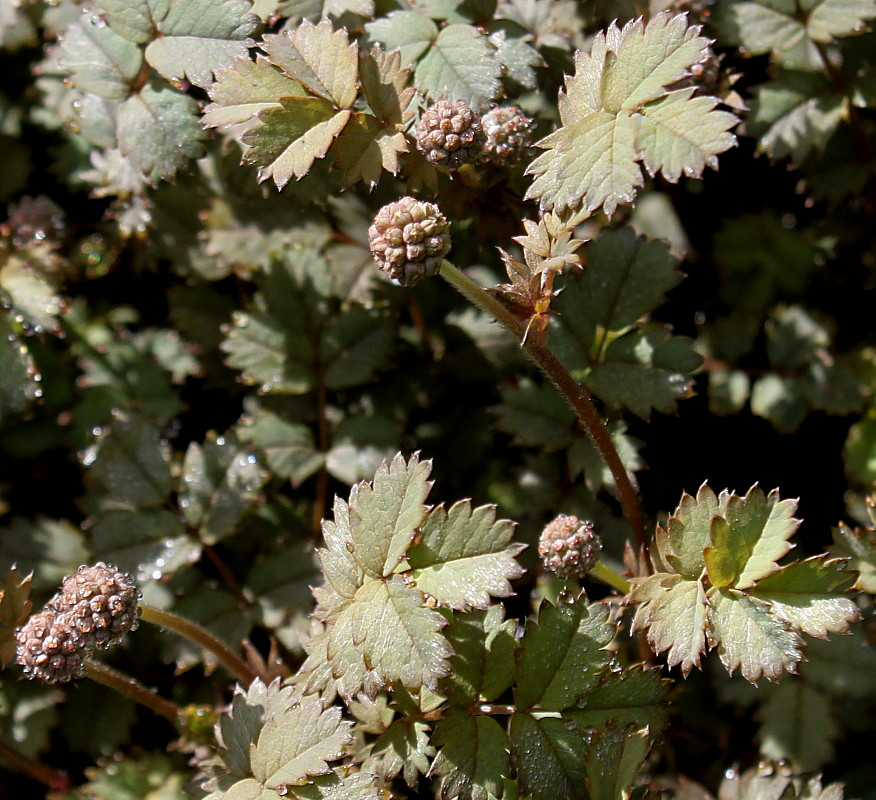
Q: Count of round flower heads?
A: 6